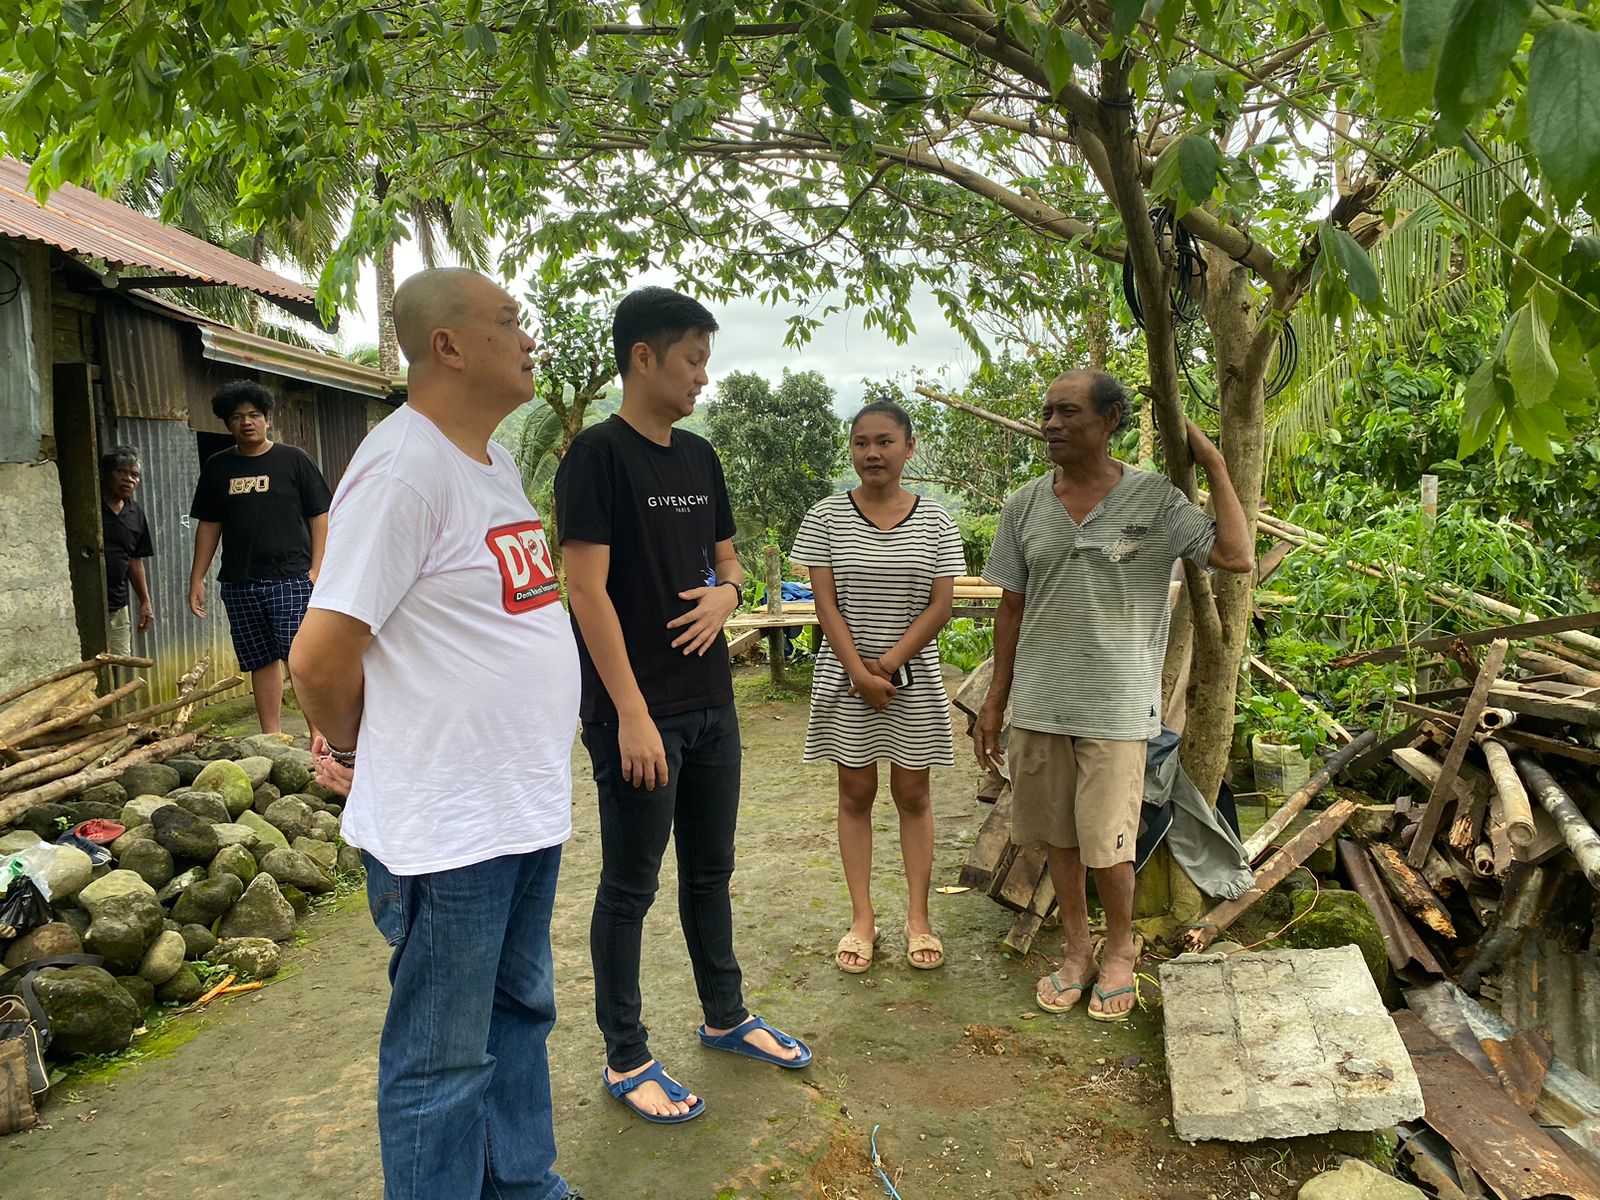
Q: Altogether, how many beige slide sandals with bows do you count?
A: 2